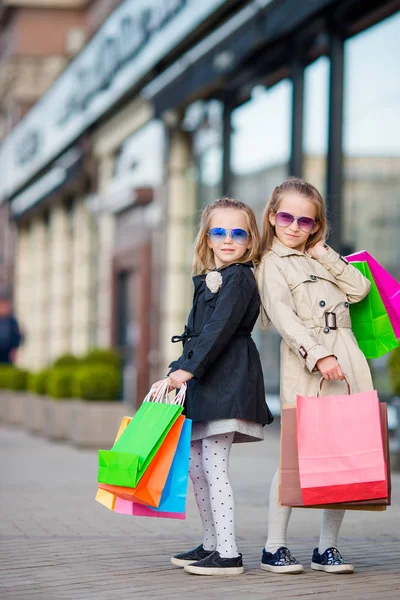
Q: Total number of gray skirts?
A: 1